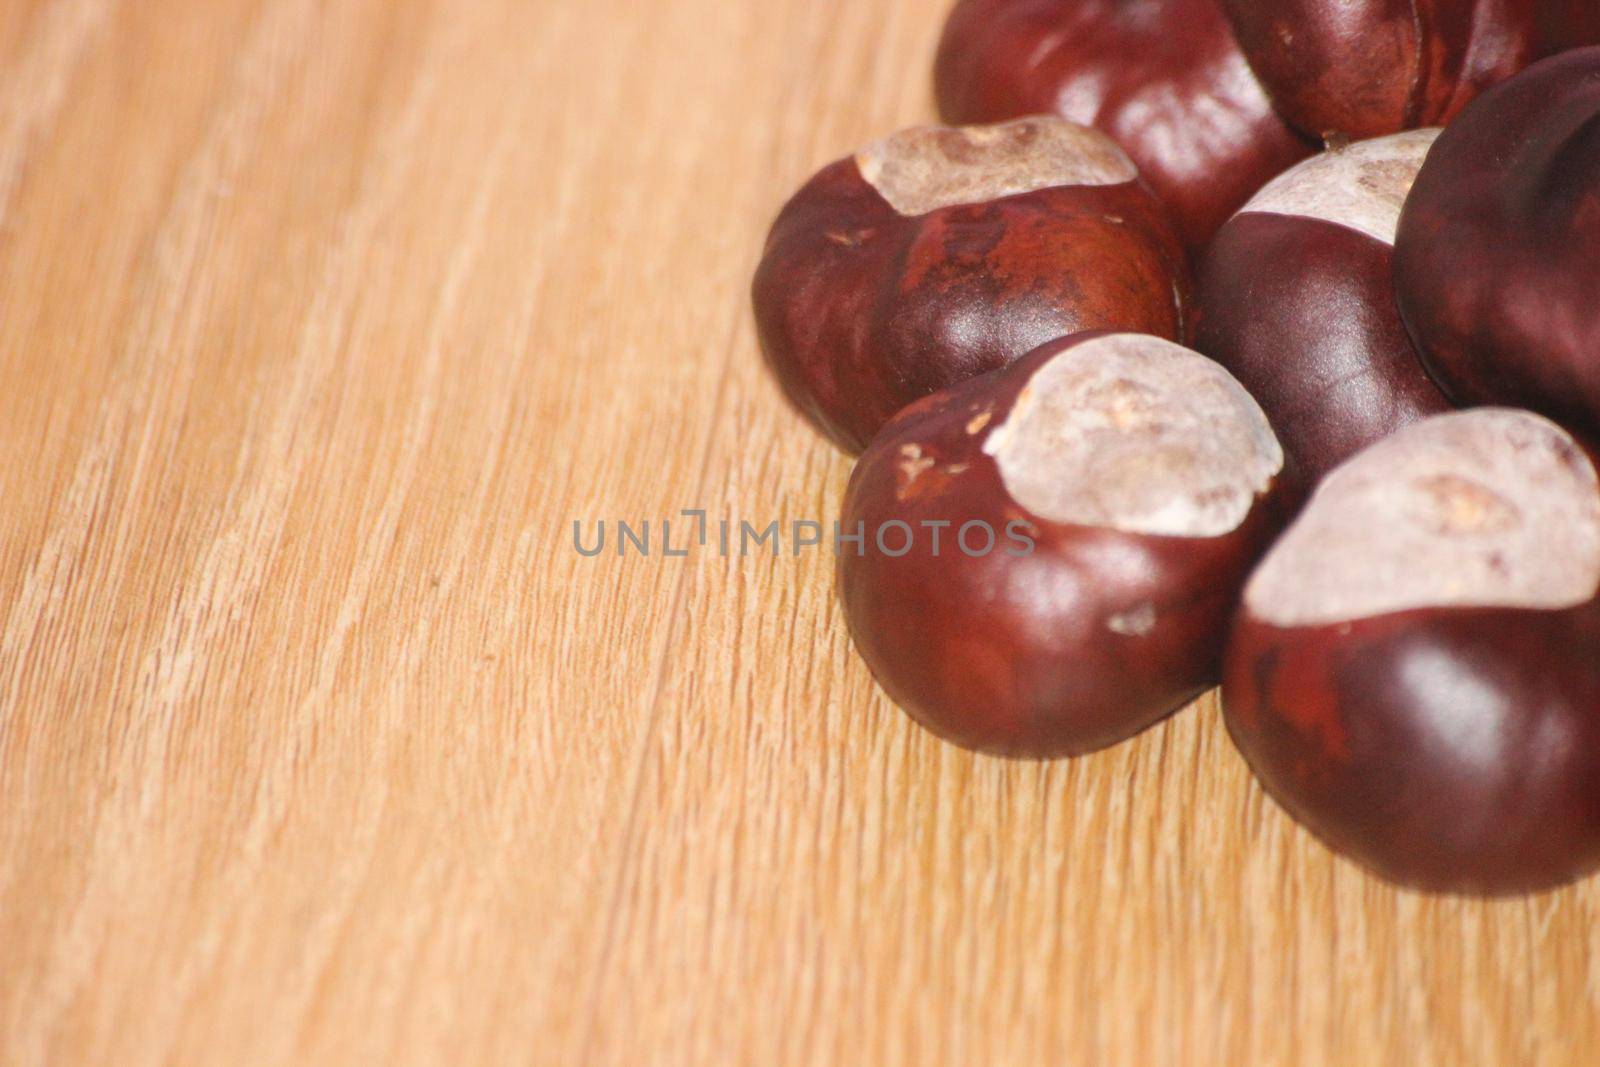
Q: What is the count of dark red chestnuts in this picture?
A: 7